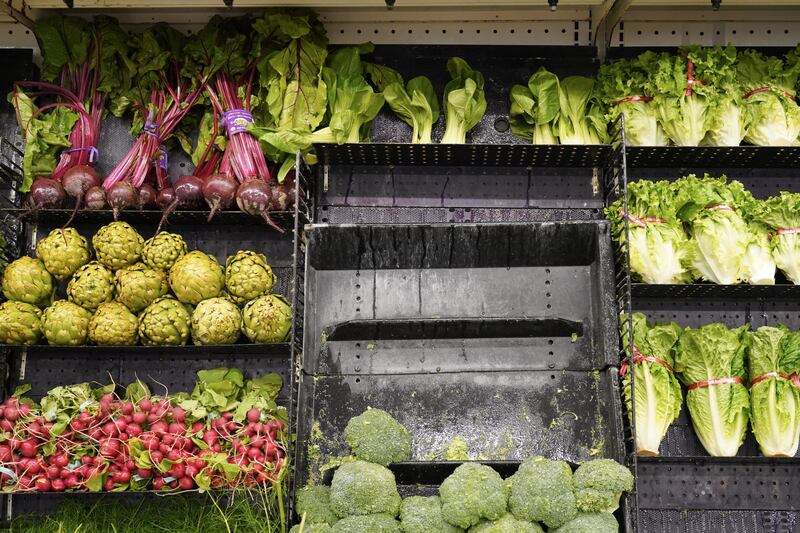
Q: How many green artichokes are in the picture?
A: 14